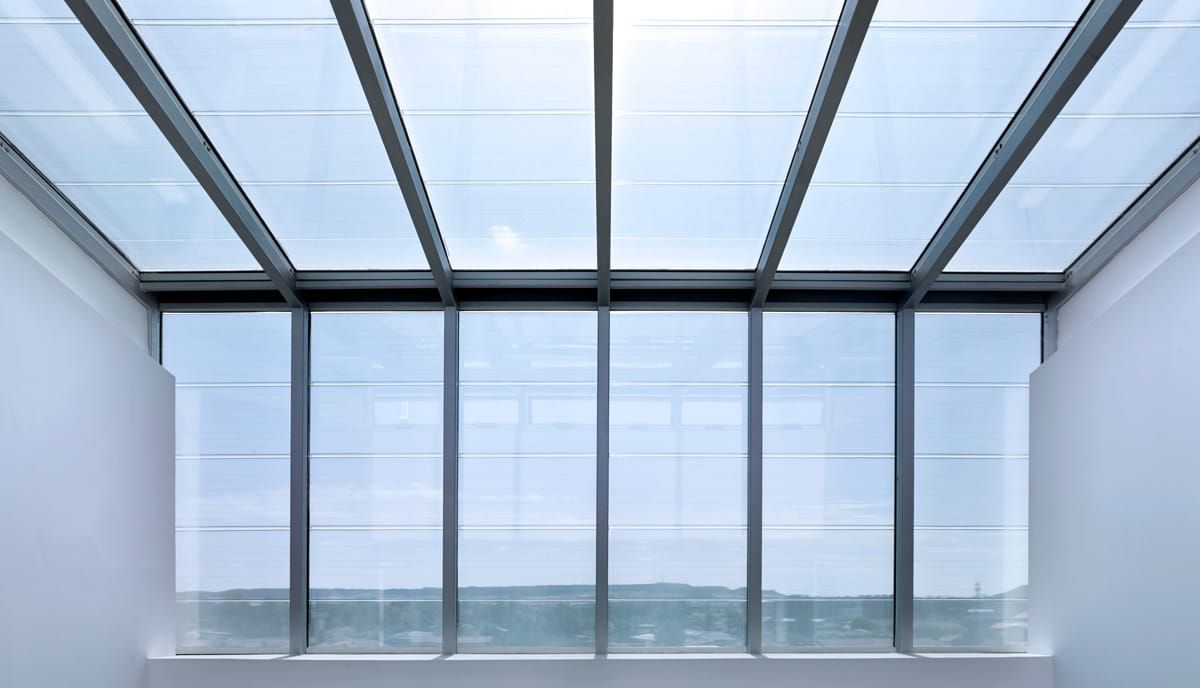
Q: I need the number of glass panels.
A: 12